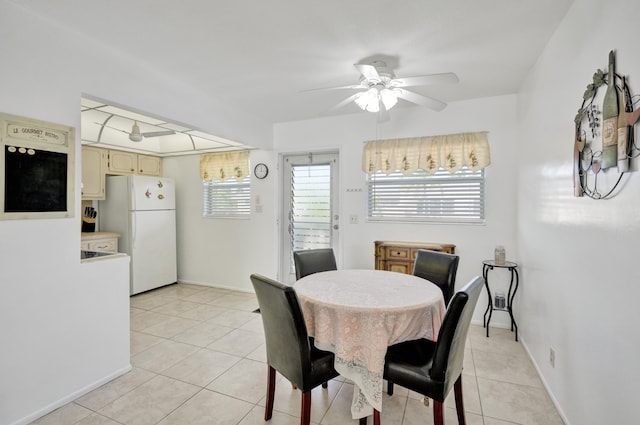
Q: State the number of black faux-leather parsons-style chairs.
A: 4